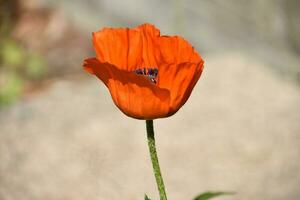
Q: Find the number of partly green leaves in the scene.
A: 2